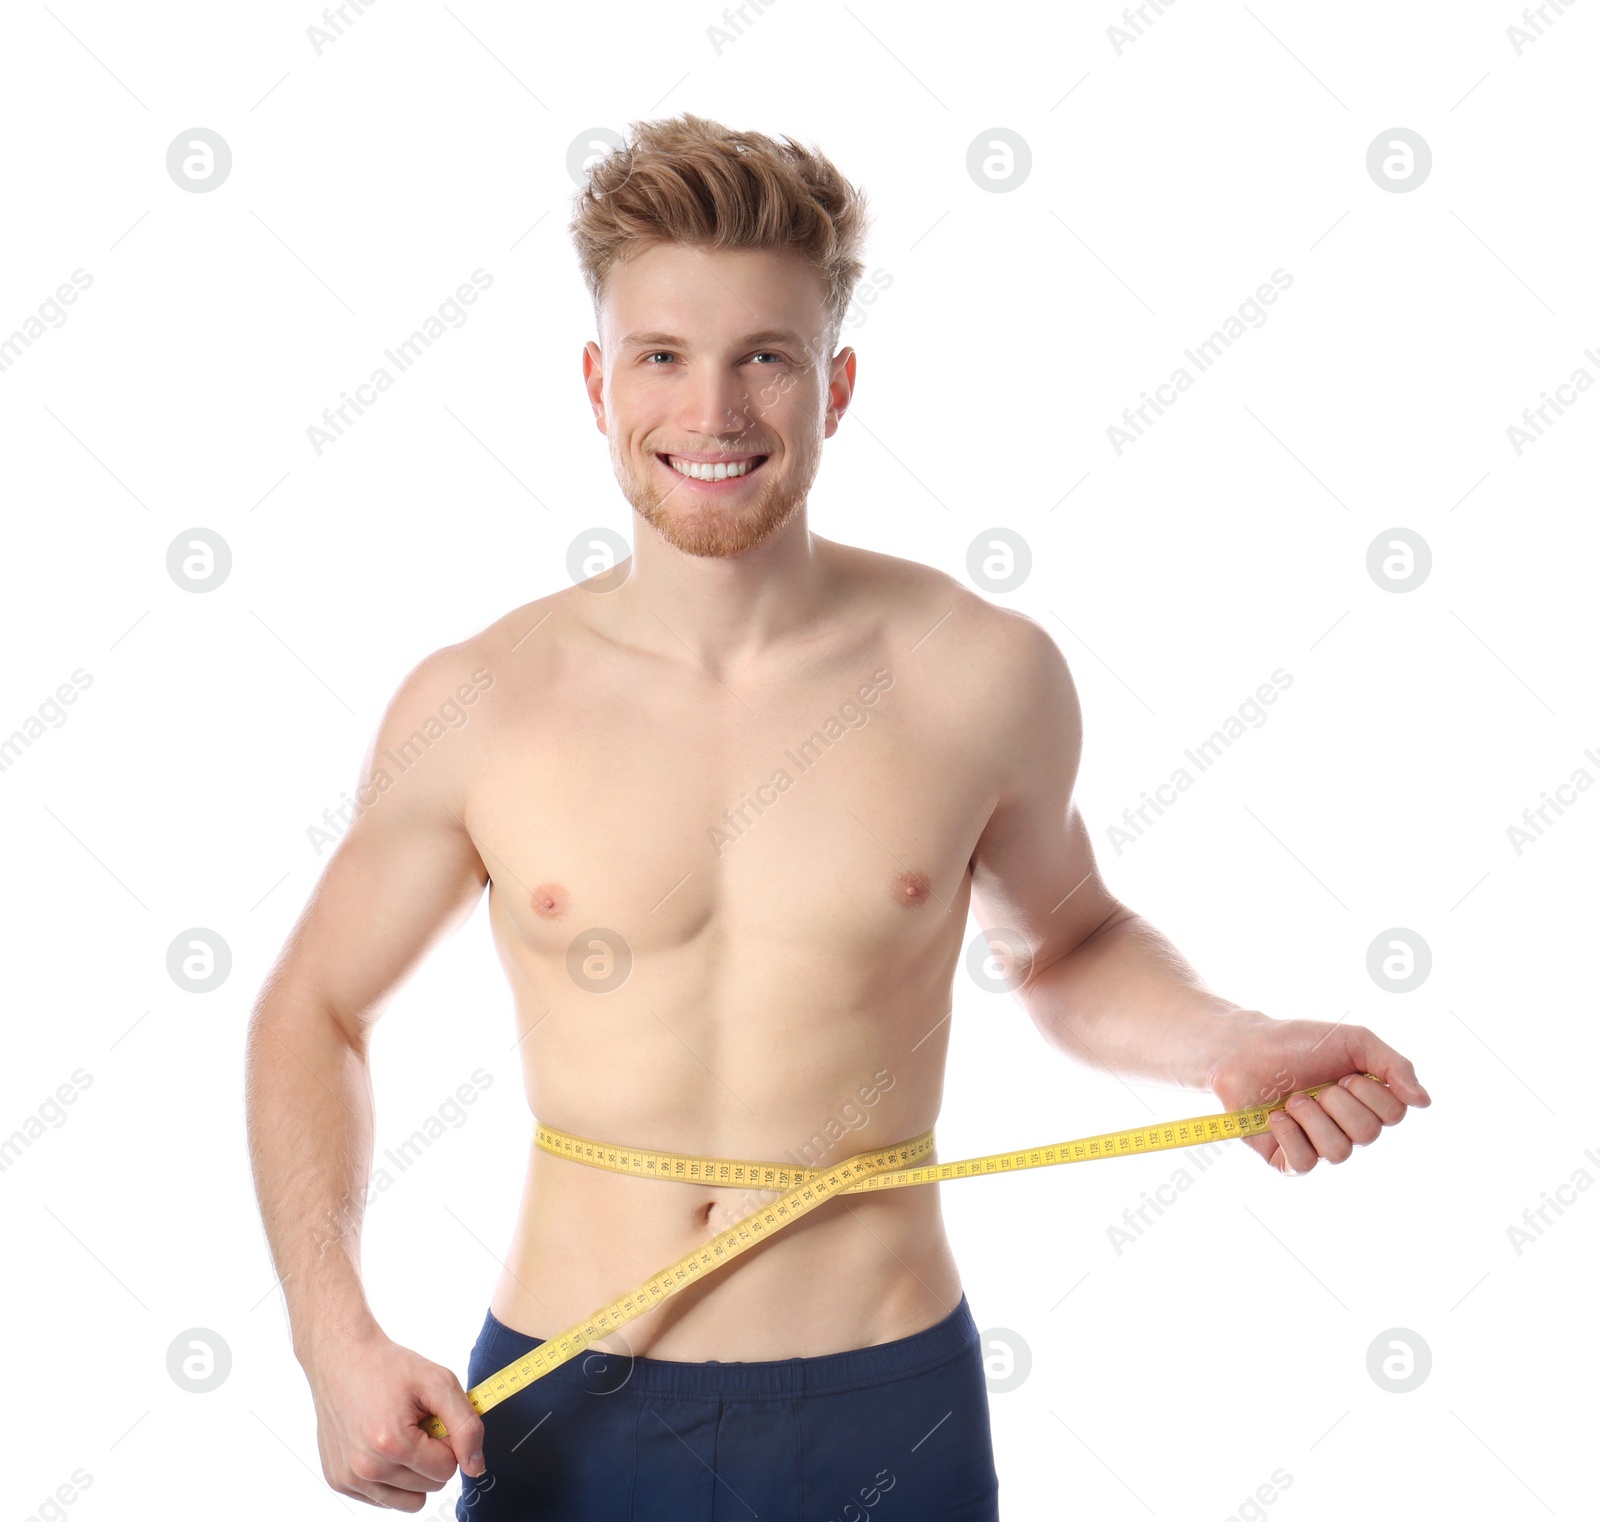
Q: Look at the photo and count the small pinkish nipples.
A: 2